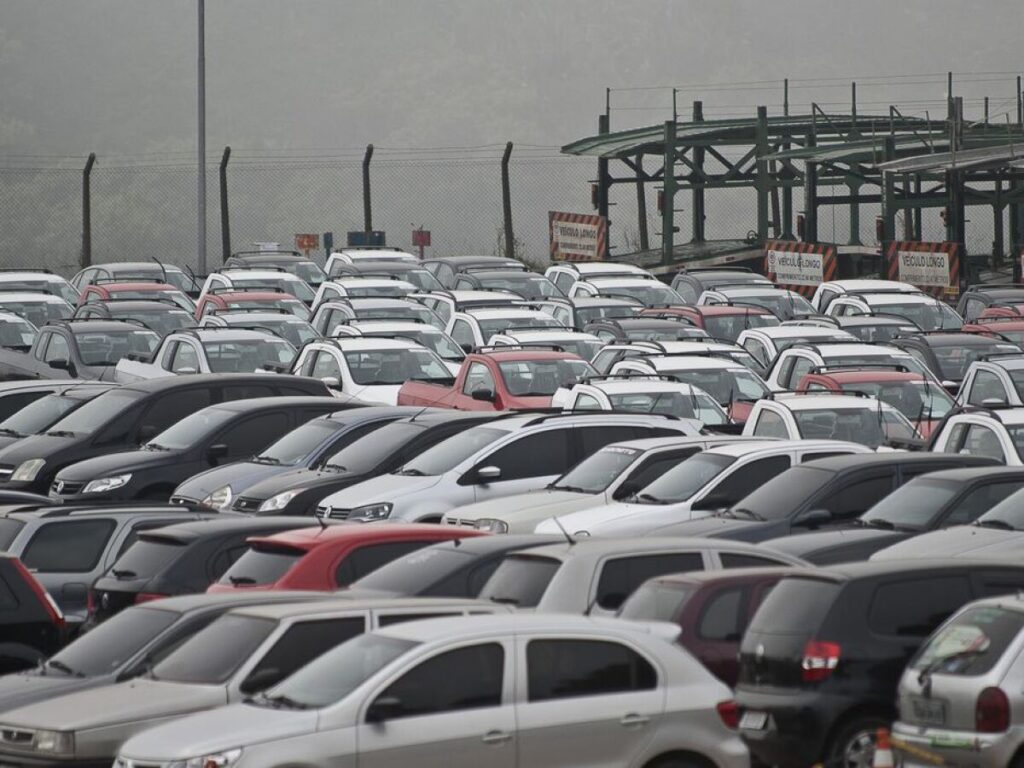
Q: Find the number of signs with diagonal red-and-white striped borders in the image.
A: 3